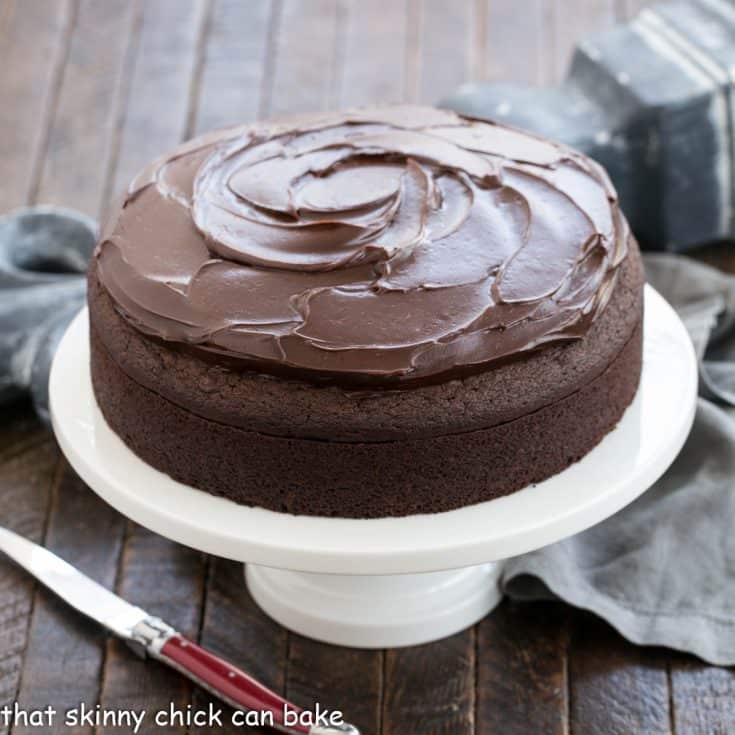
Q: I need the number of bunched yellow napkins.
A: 0